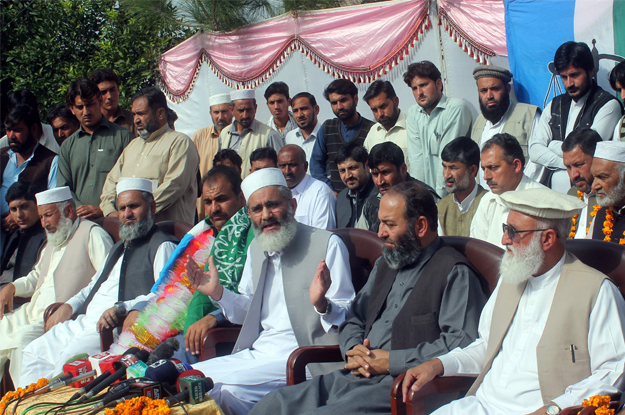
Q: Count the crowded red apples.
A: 0